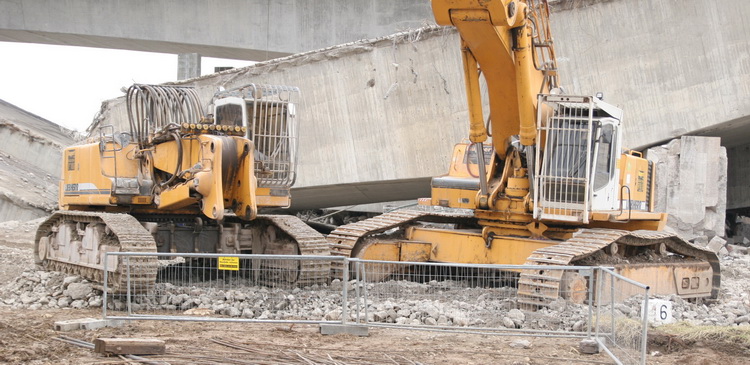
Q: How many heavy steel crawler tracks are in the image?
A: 4